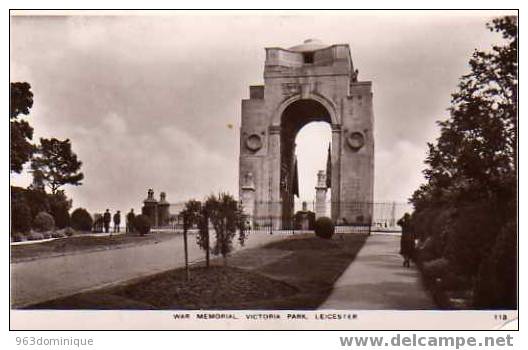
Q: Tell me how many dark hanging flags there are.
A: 2